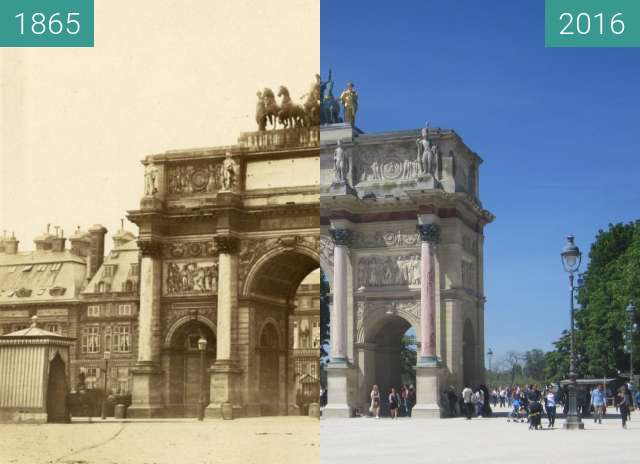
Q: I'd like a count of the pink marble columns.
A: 2